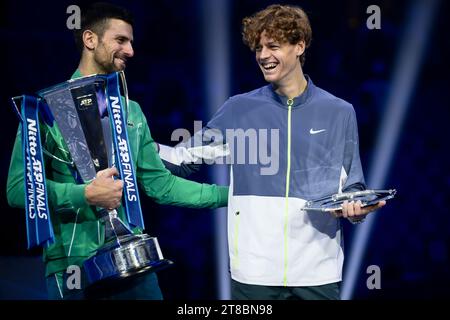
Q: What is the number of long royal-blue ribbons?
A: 2